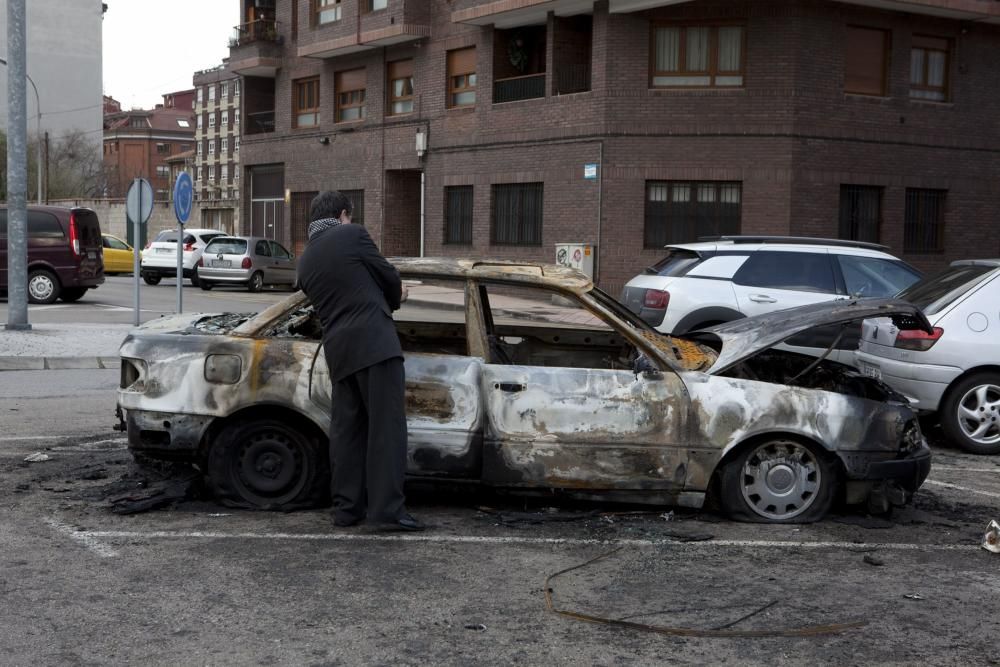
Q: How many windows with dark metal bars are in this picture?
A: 5